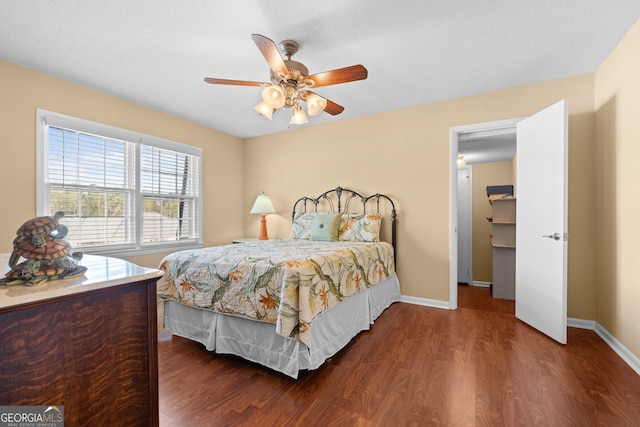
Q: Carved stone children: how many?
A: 0